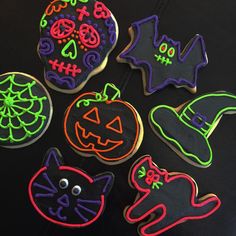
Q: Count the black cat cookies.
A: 2